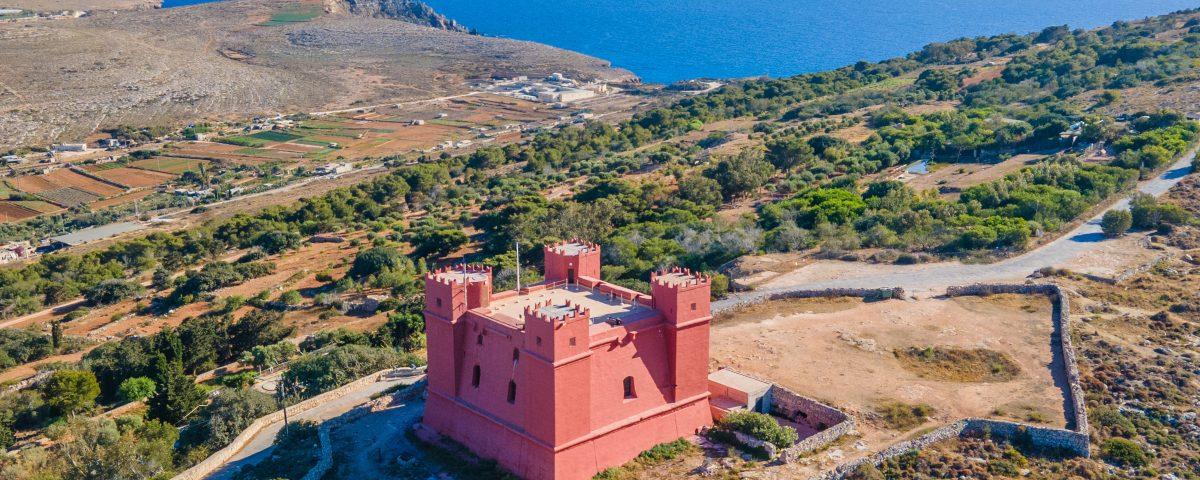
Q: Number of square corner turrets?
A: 4